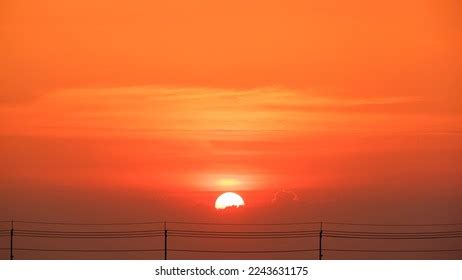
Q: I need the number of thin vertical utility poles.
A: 3